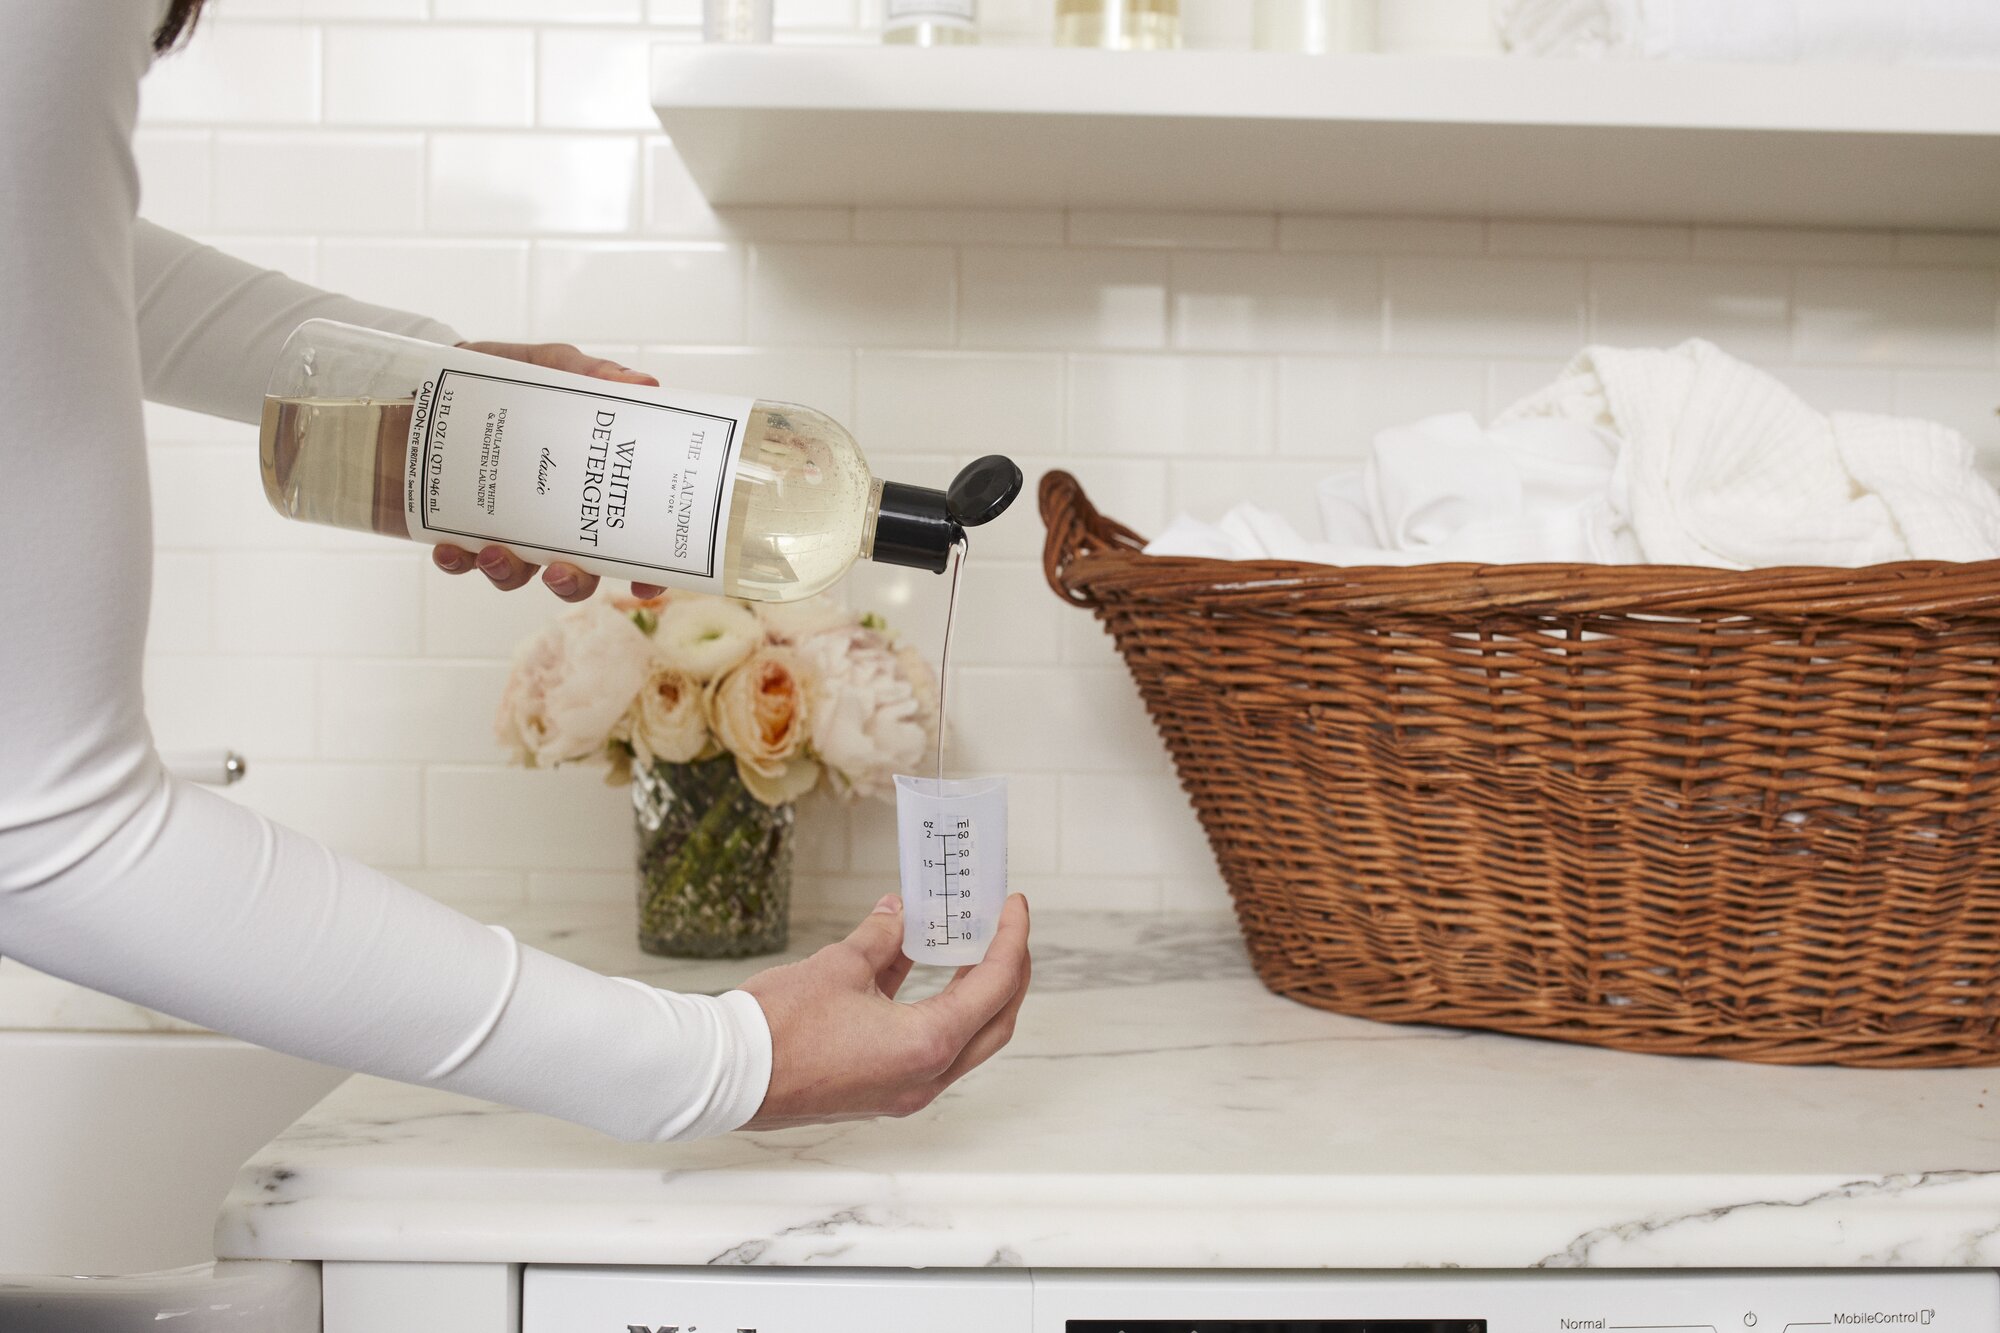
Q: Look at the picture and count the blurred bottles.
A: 4